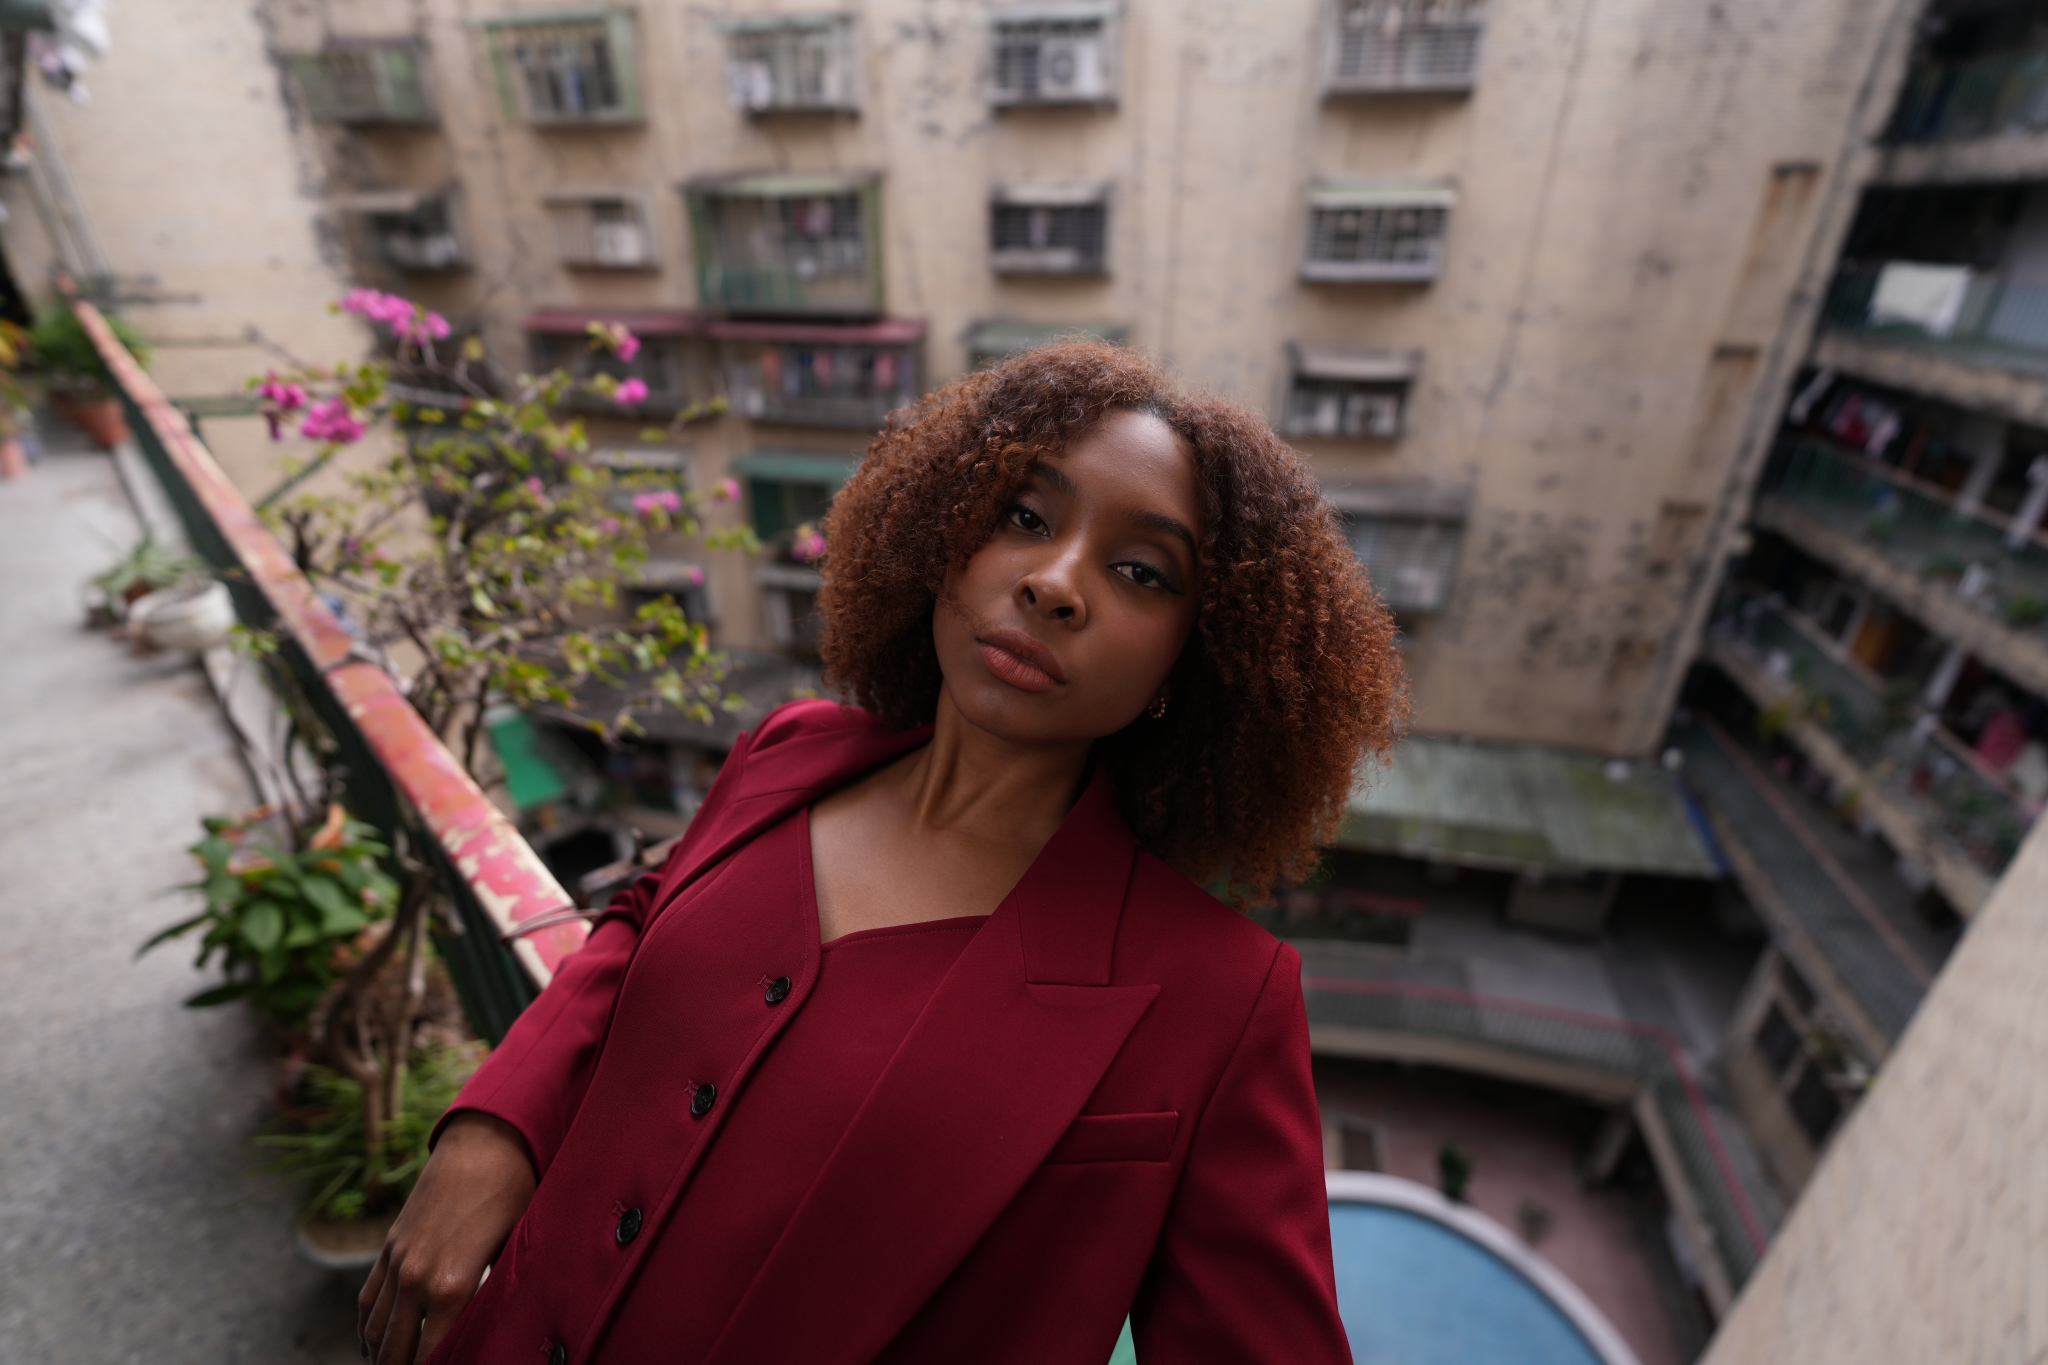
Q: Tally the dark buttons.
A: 4